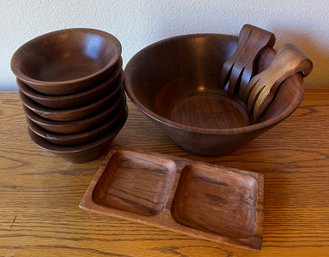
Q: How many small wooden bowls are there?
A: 6